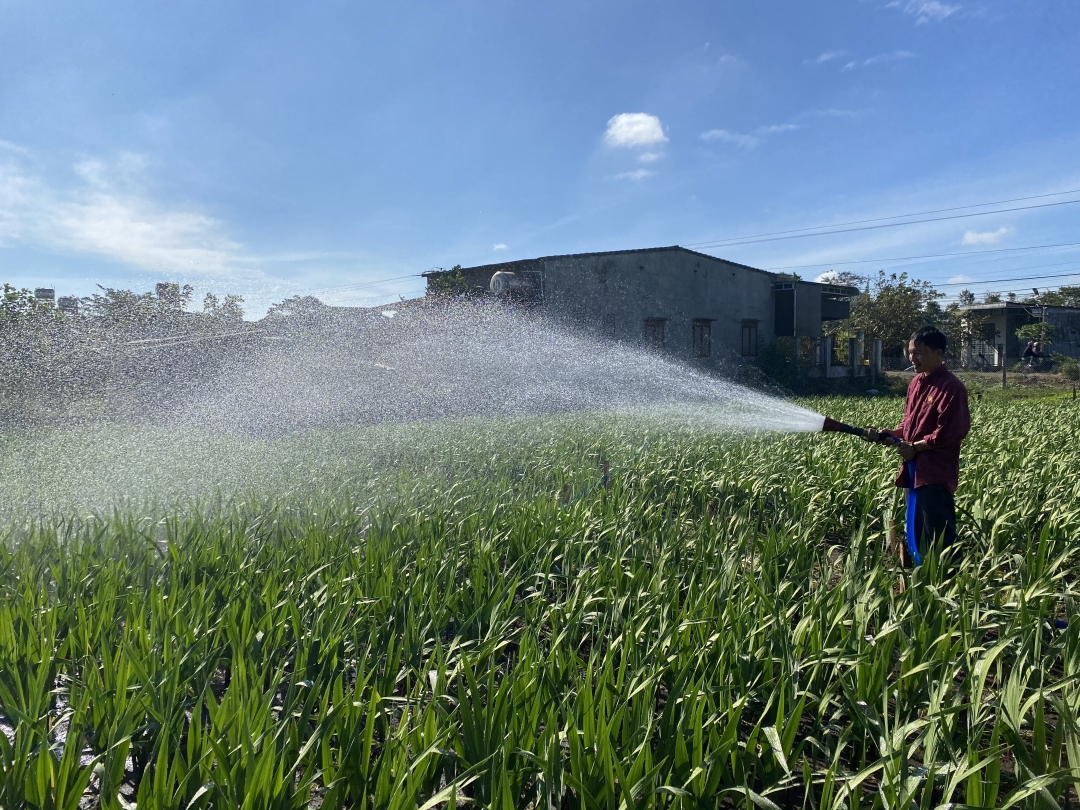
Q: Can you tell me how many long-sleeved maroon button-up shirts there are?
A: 1